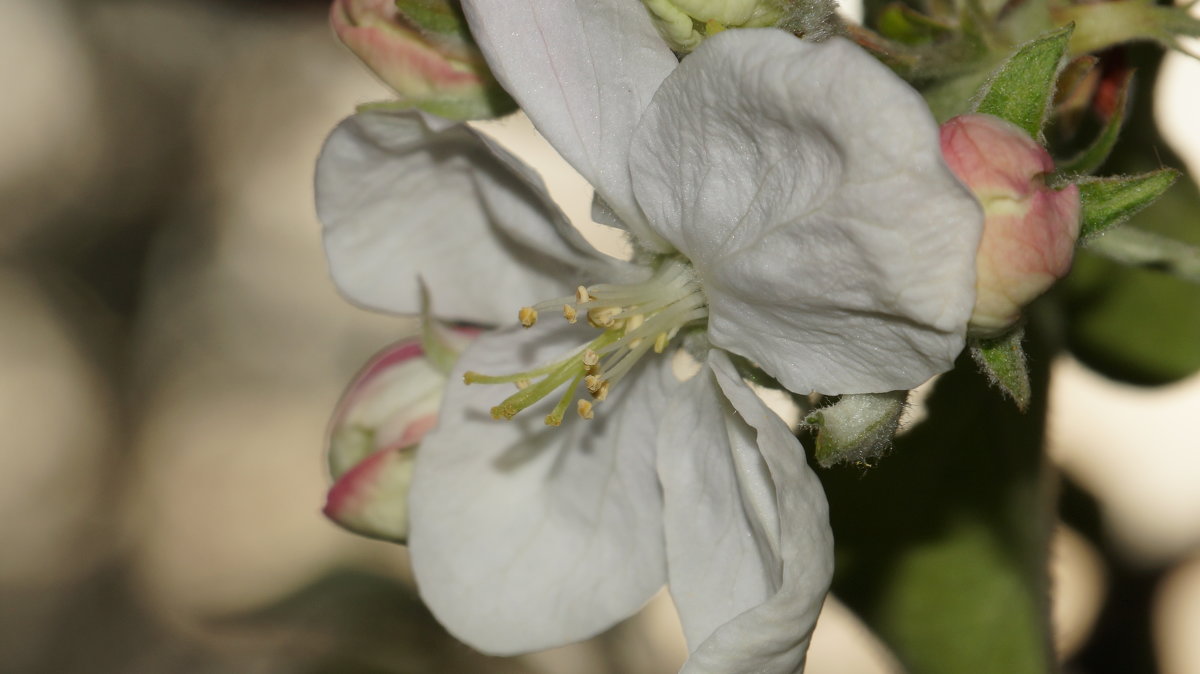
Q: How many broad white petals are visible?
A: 5